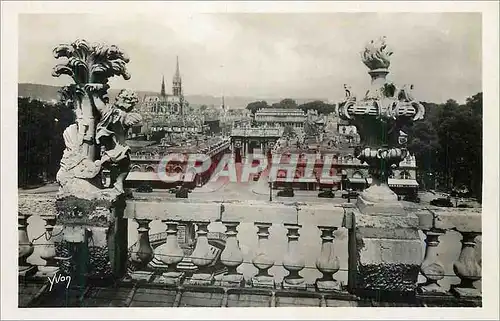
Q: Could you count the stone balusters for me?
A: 11